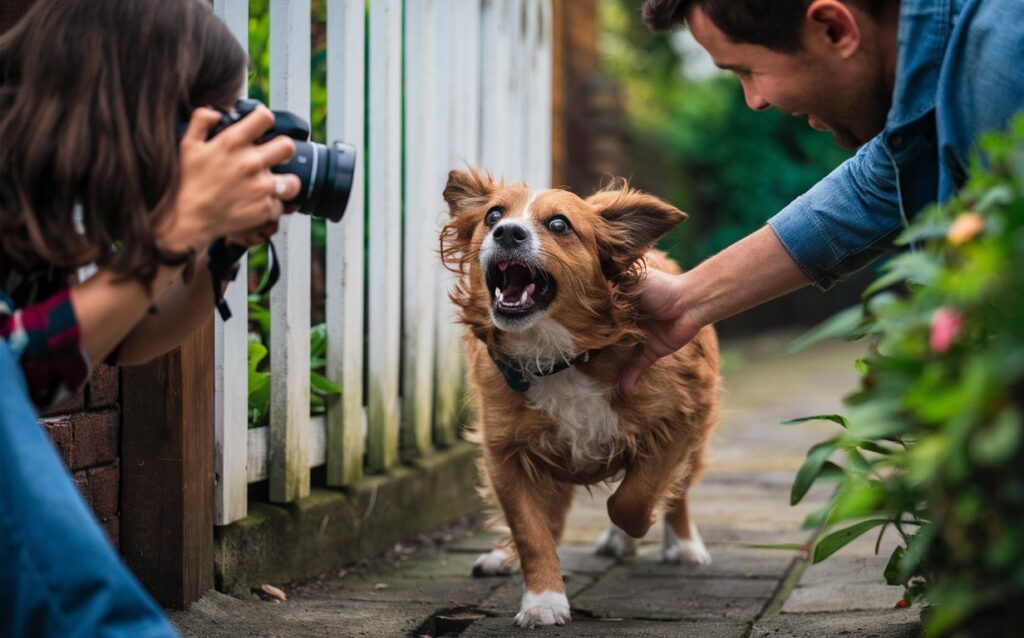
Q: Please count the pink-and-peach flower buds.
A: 2